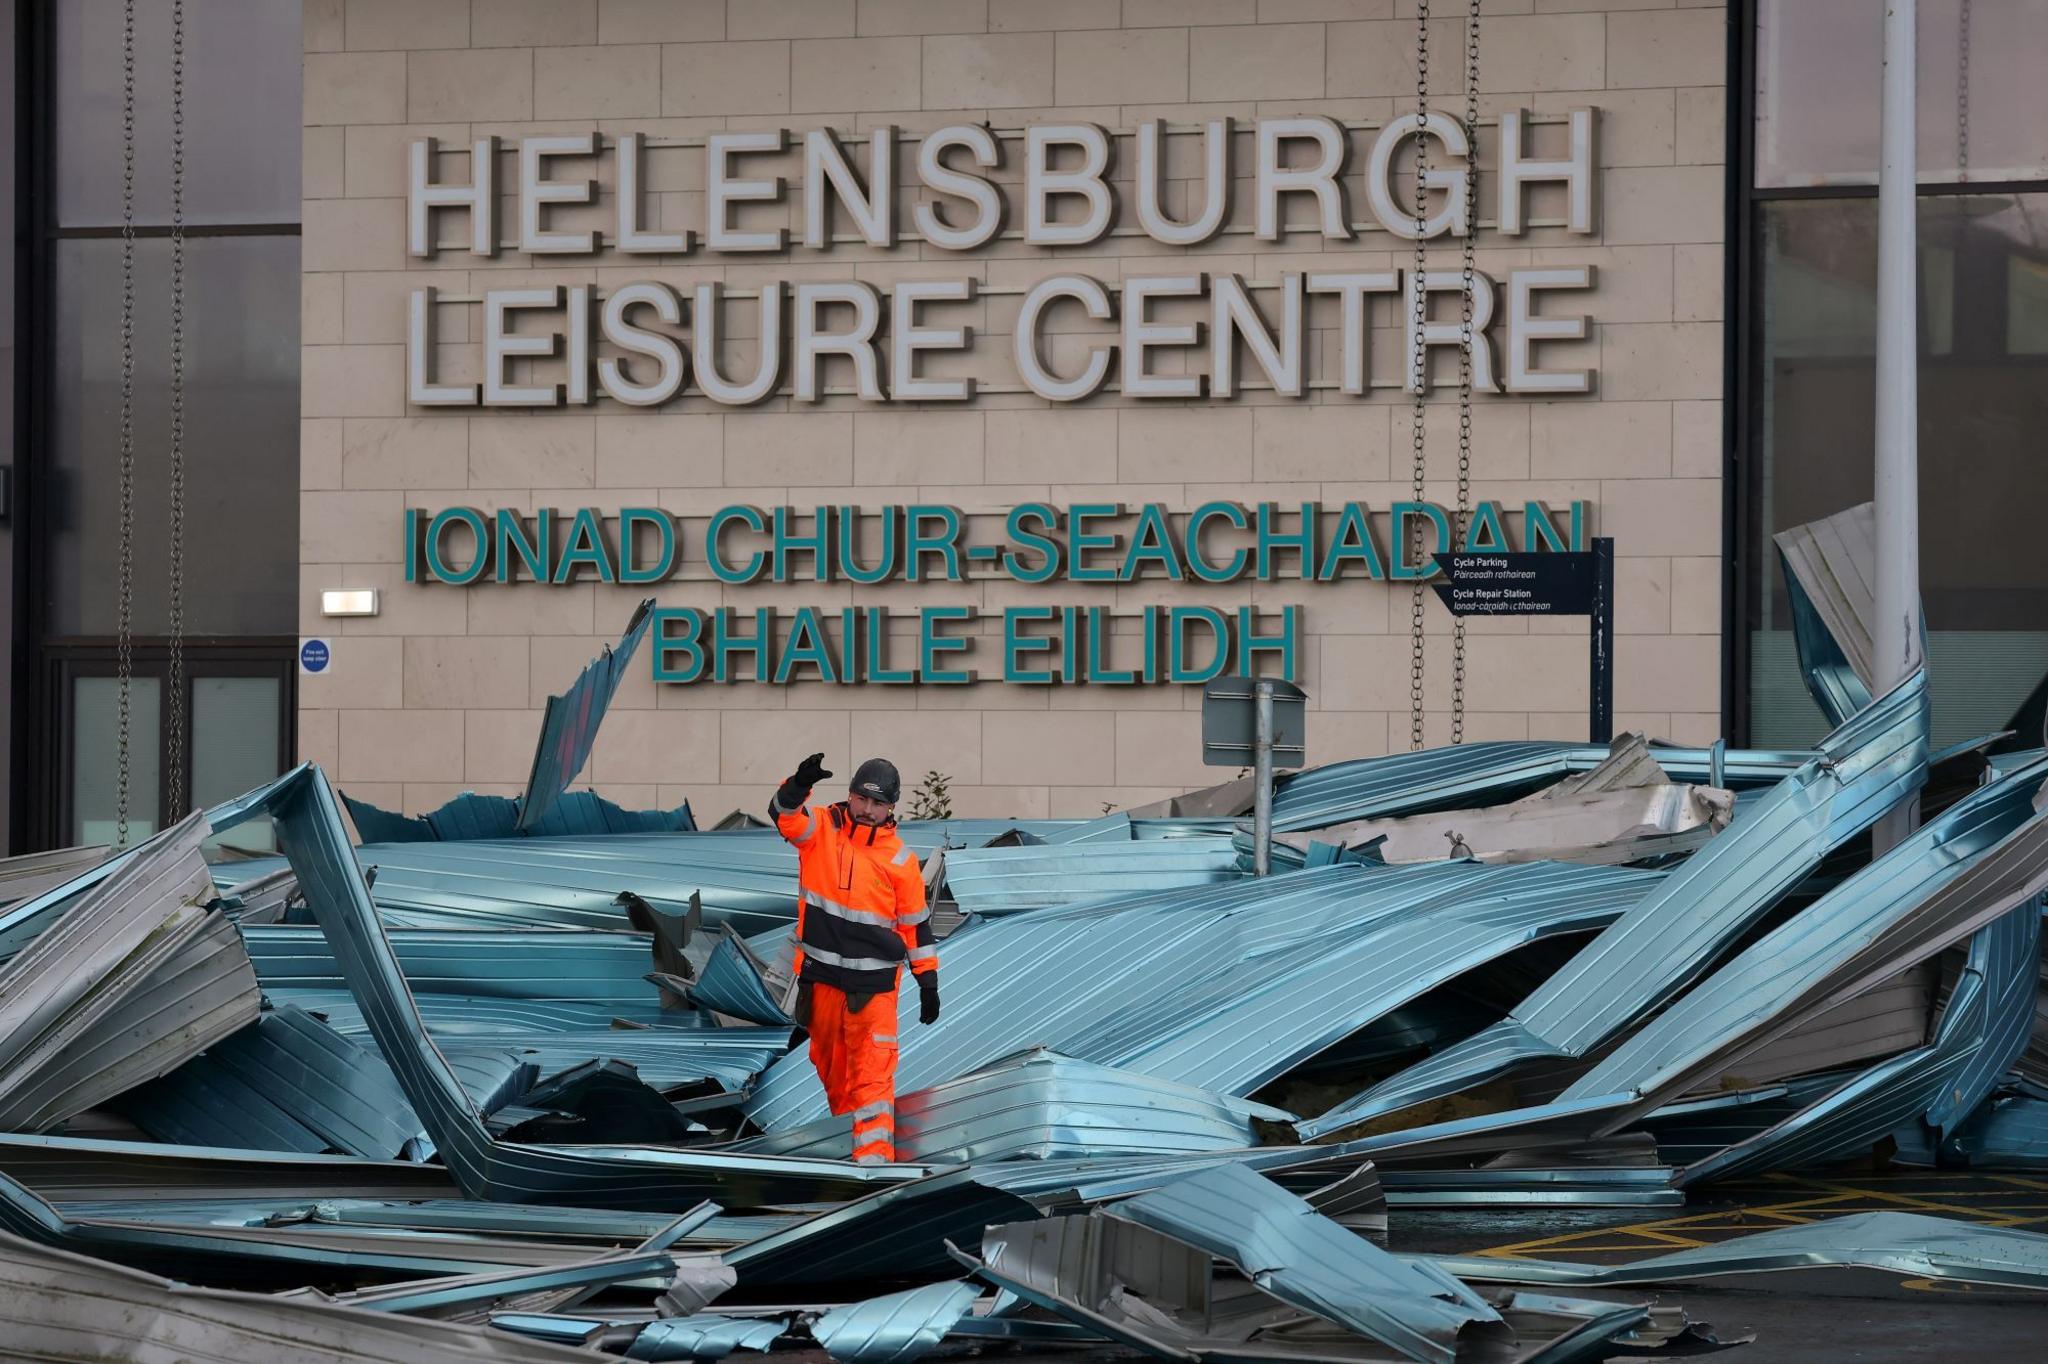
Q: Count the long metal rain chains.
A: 4